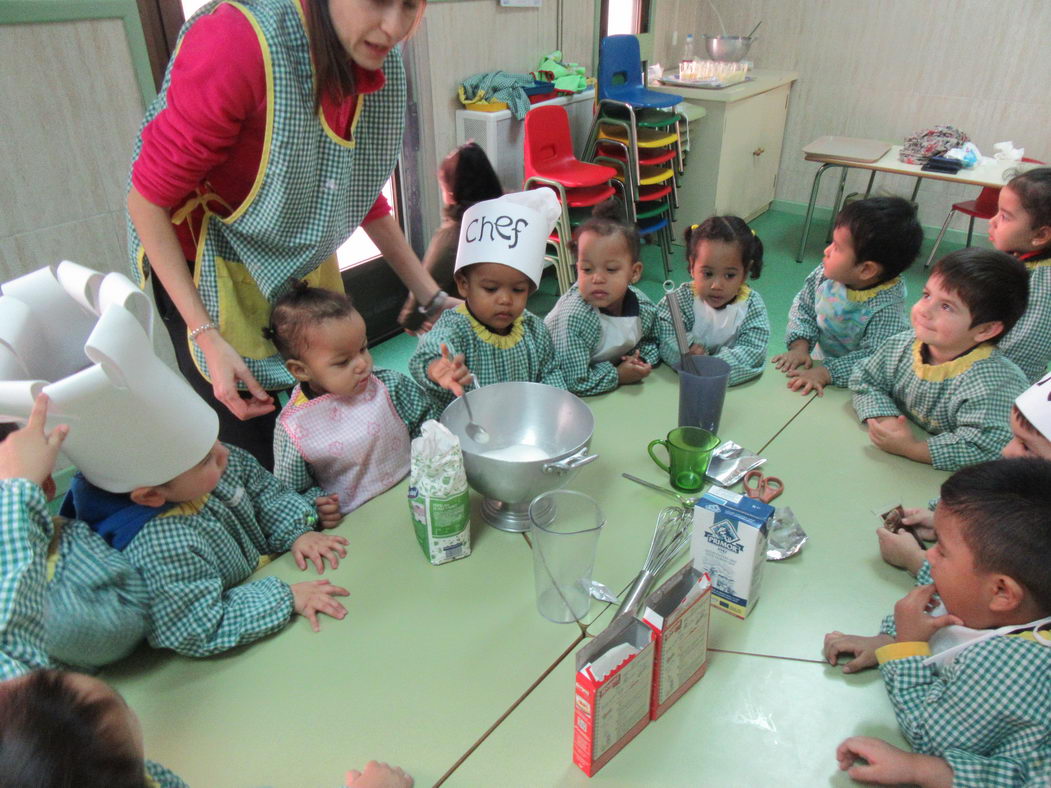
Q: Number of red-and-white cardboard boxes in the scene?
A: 2